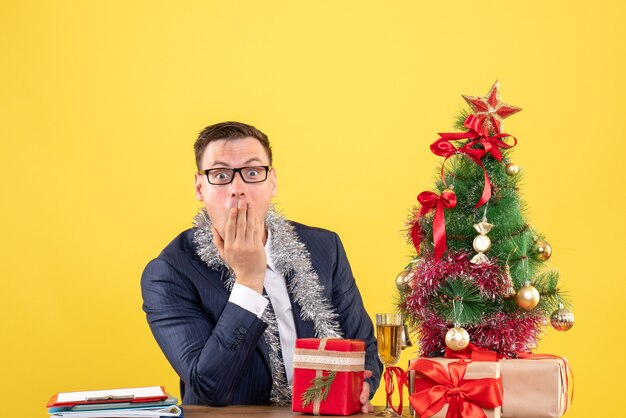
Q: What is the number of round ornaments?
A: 6